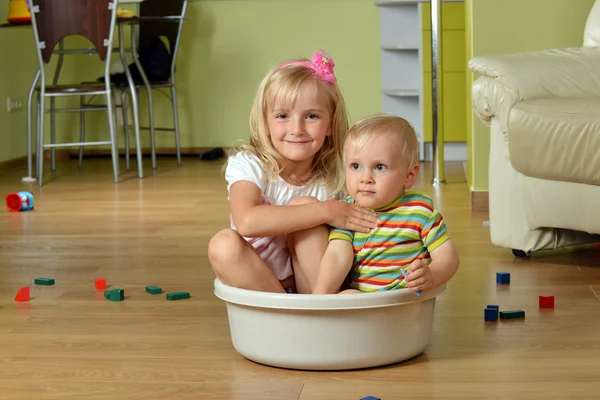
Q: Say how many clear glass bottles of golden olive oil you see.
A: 0